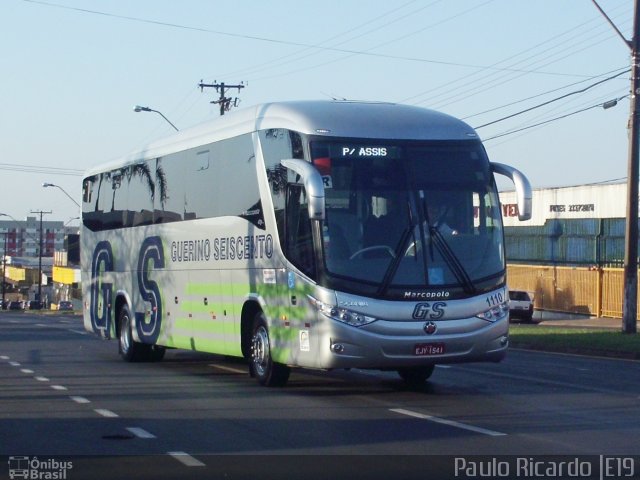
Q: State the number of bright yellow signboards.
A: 2